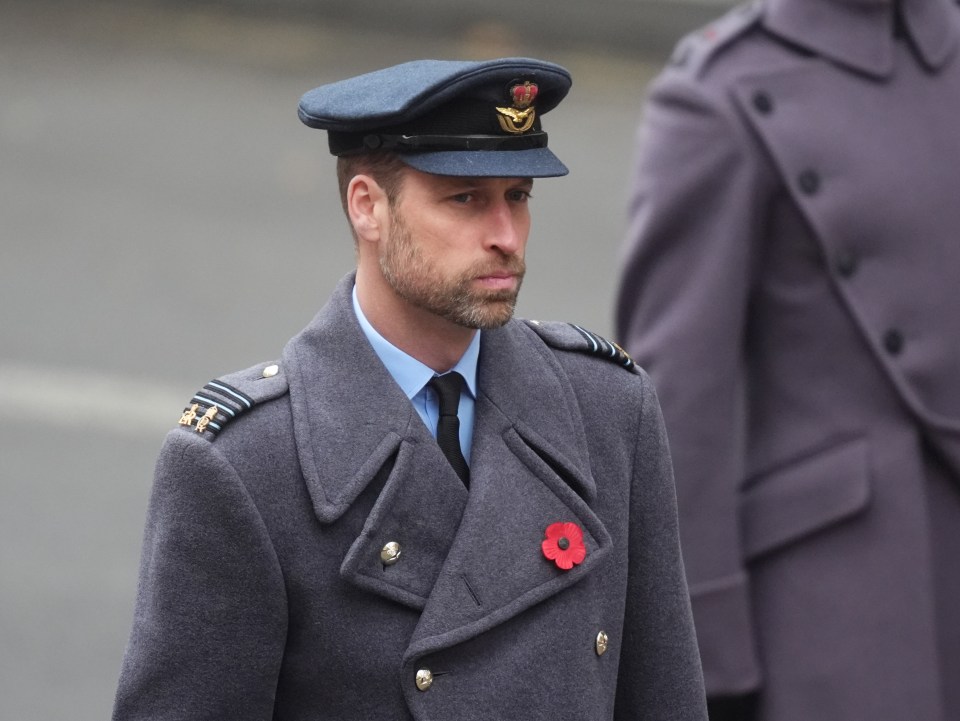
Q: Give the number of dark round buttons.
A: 4